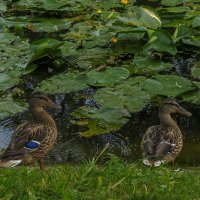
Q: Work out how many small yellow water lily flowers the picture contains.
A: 3